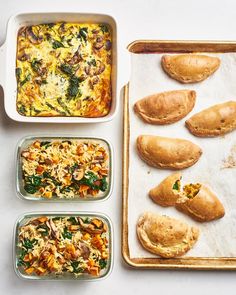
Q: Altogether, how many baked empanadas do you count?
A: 6